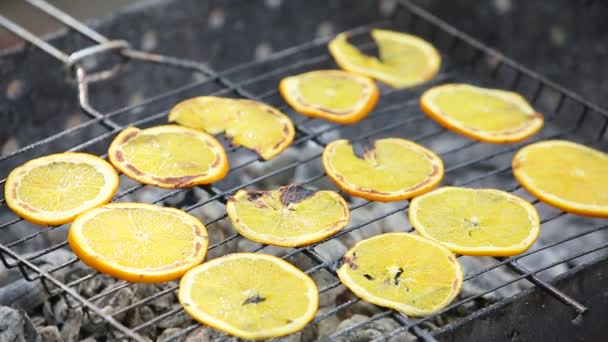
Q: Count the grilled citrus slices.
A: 13